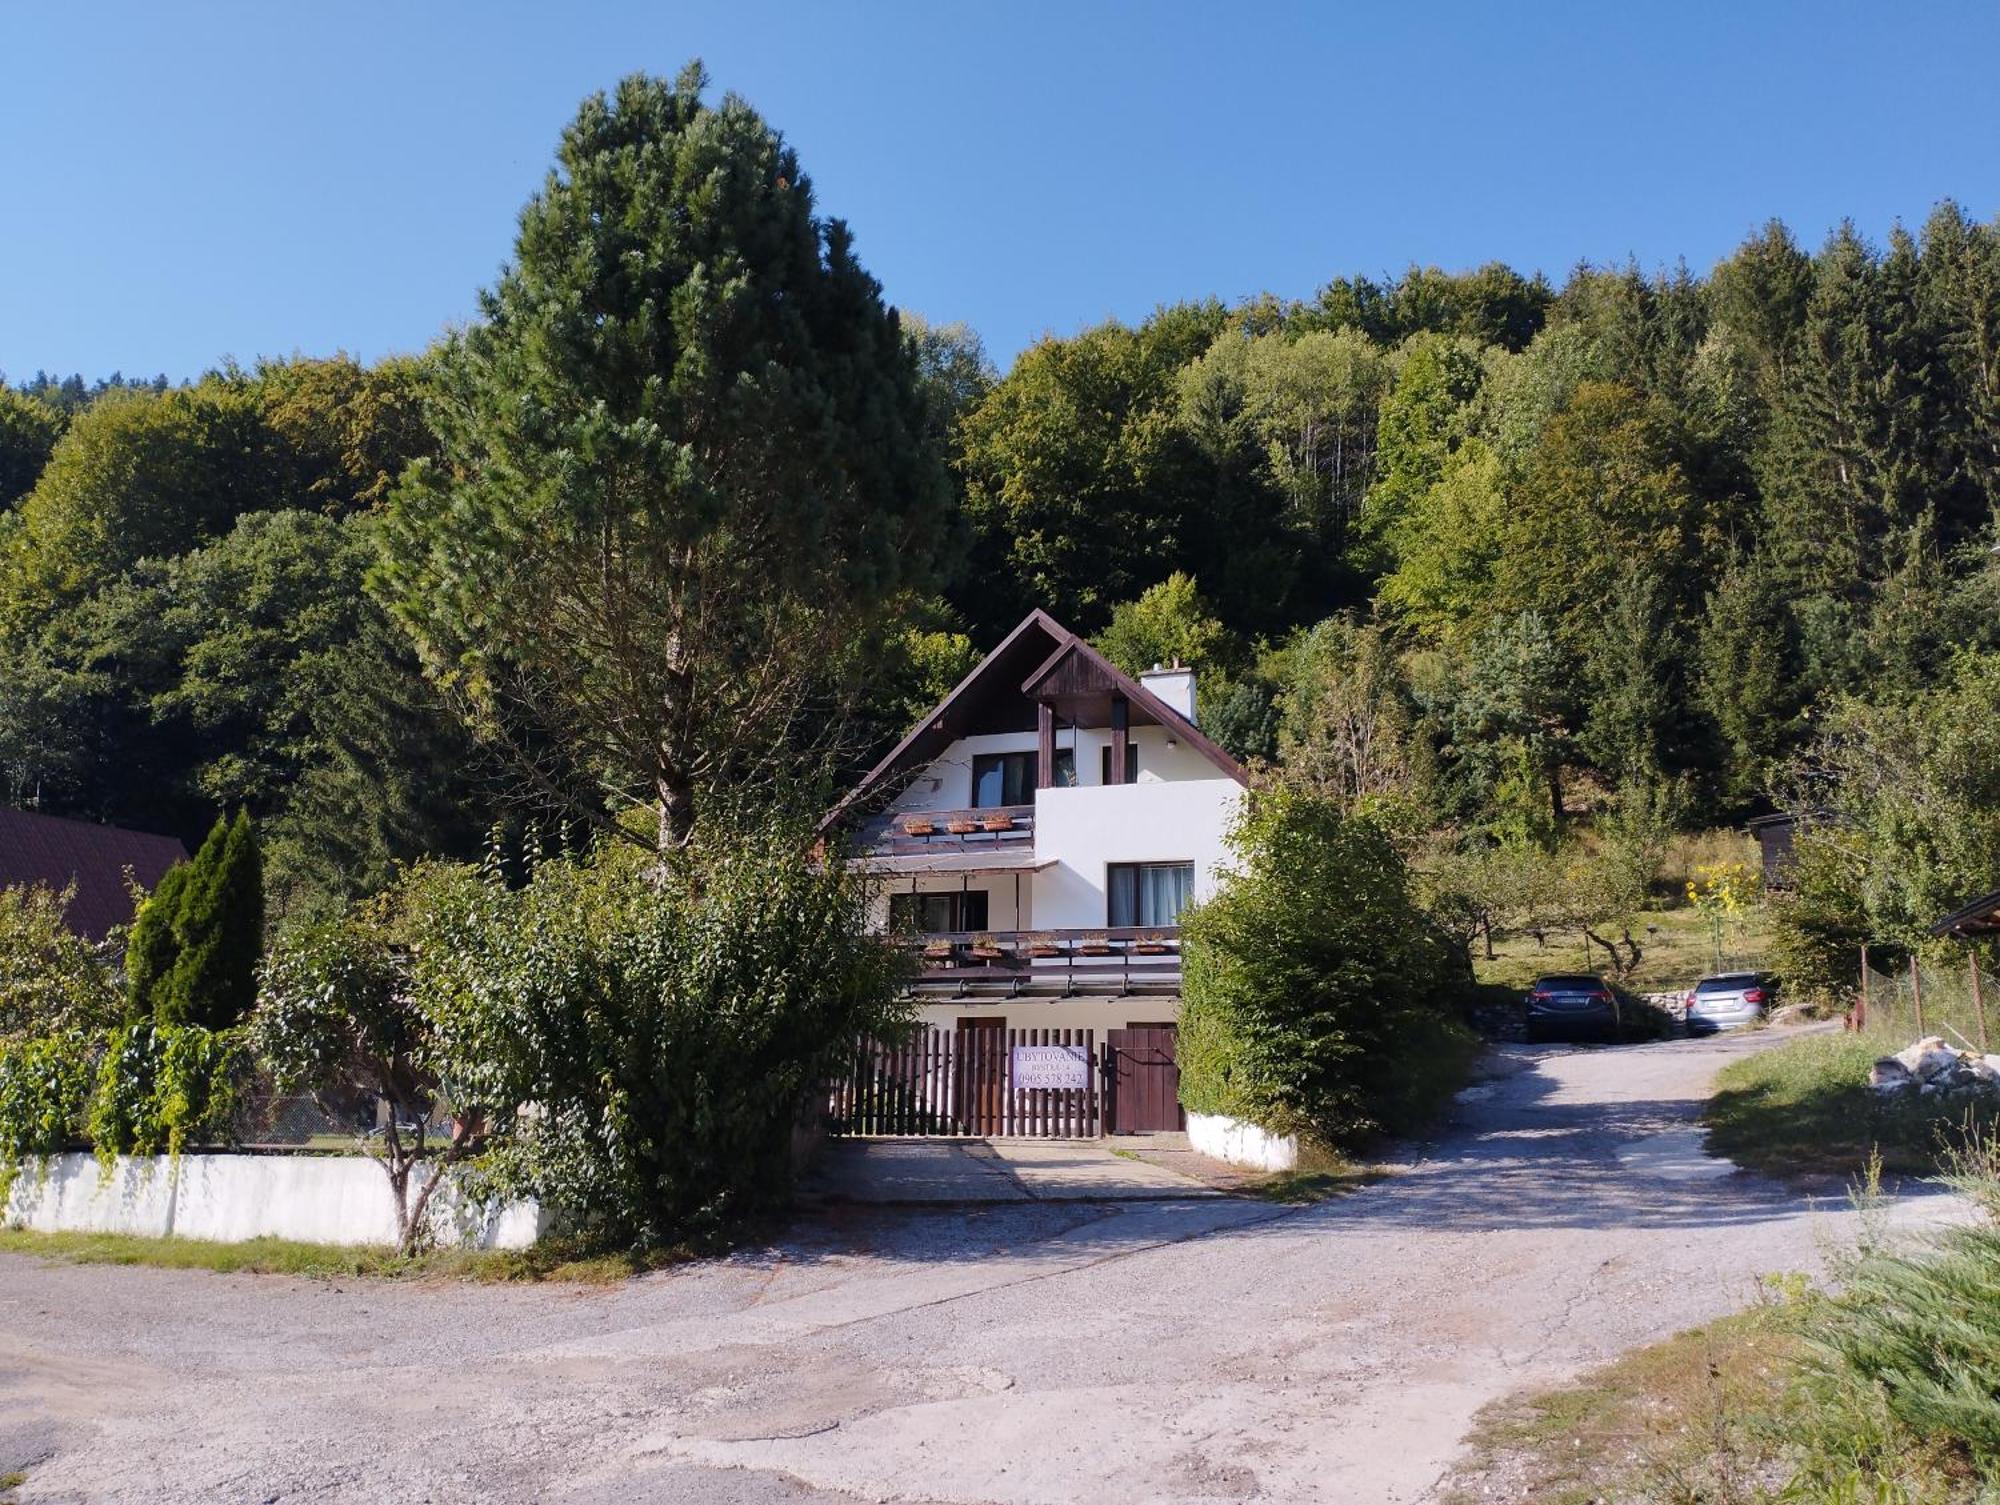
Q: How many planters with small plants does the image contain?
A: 8